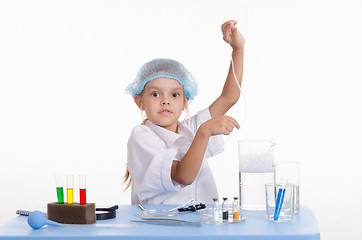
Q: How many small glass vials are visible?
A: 3